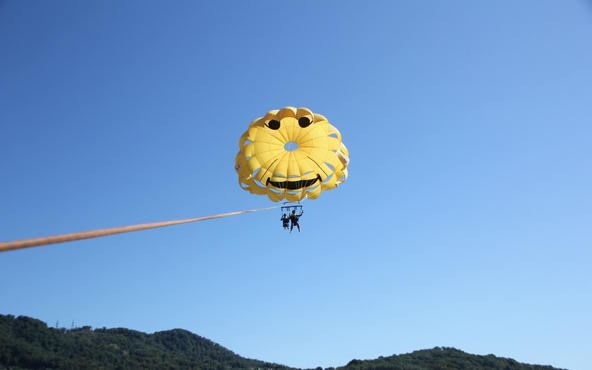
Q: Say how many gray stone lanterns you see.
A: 0